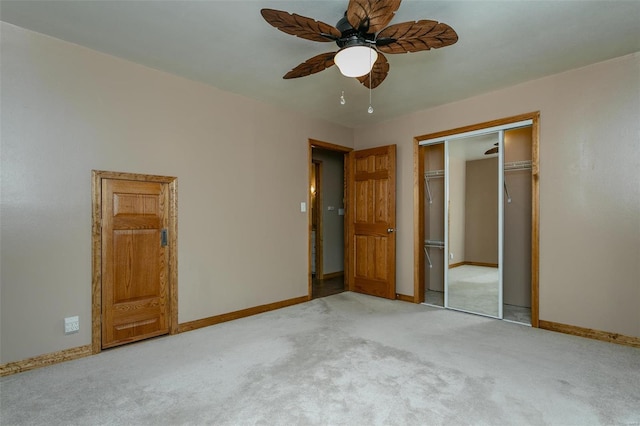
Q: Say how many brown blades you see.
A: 5